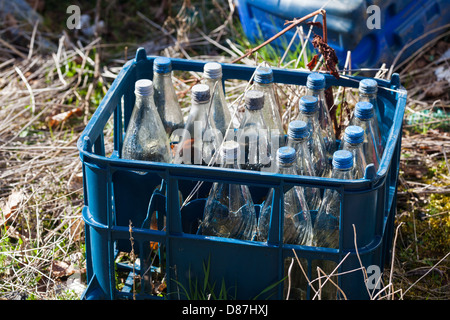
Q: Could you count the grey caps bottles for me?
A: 5